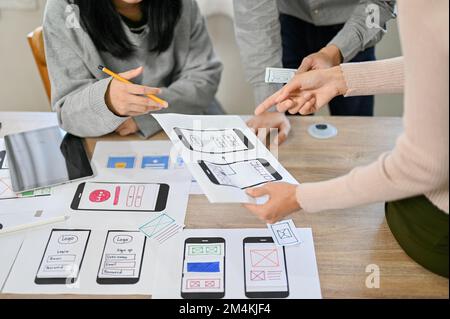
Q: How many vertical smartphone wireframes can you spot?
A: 4